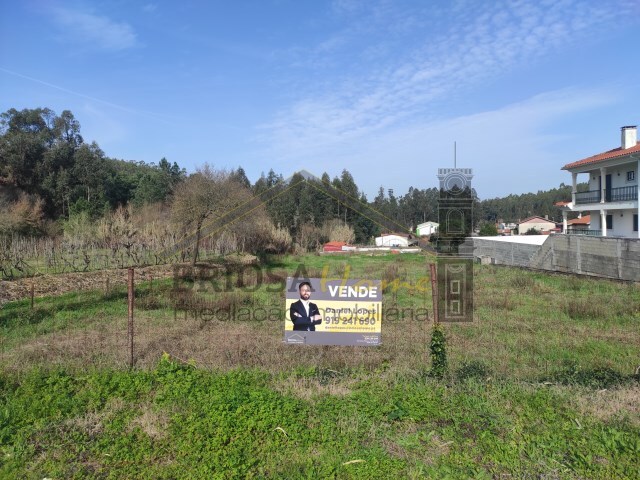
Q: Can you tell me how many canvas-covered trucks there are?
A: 0